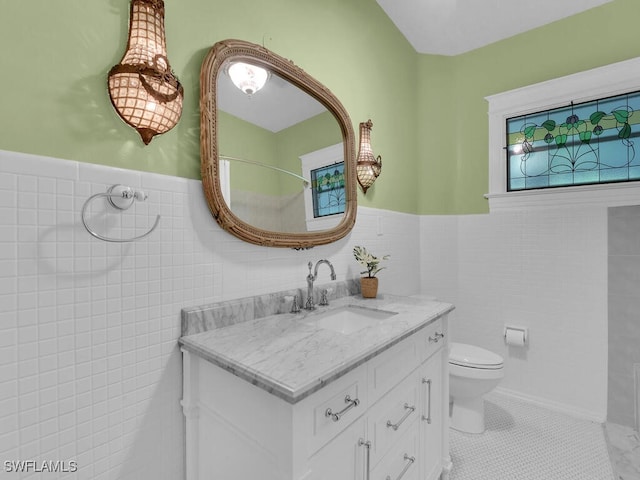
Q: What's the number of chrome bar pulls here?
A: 6